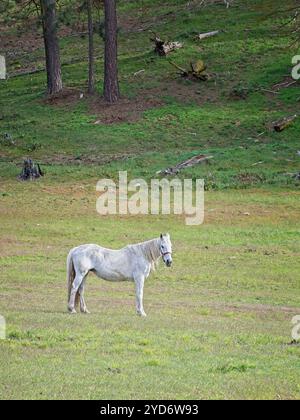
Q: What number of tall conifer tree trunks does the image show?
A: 3